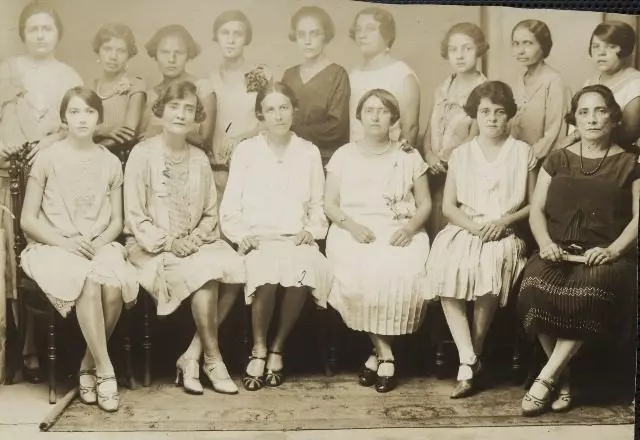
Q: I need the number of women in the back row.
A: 9